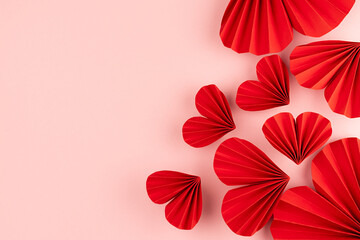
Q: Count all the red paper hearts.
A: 8